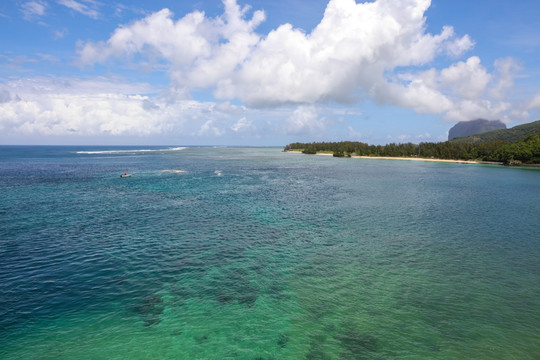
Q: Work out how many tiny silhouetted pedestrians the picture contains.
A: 0